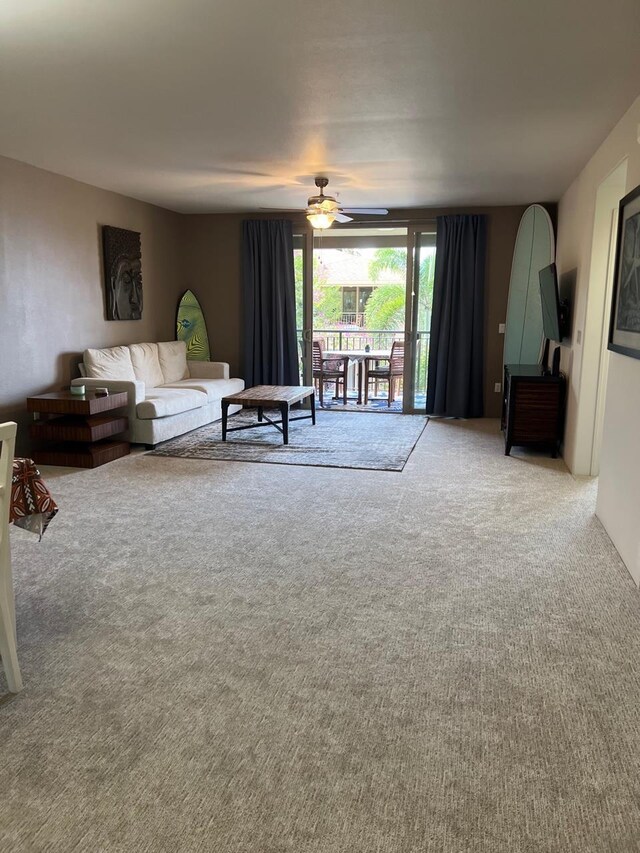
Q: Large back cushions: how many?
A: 3